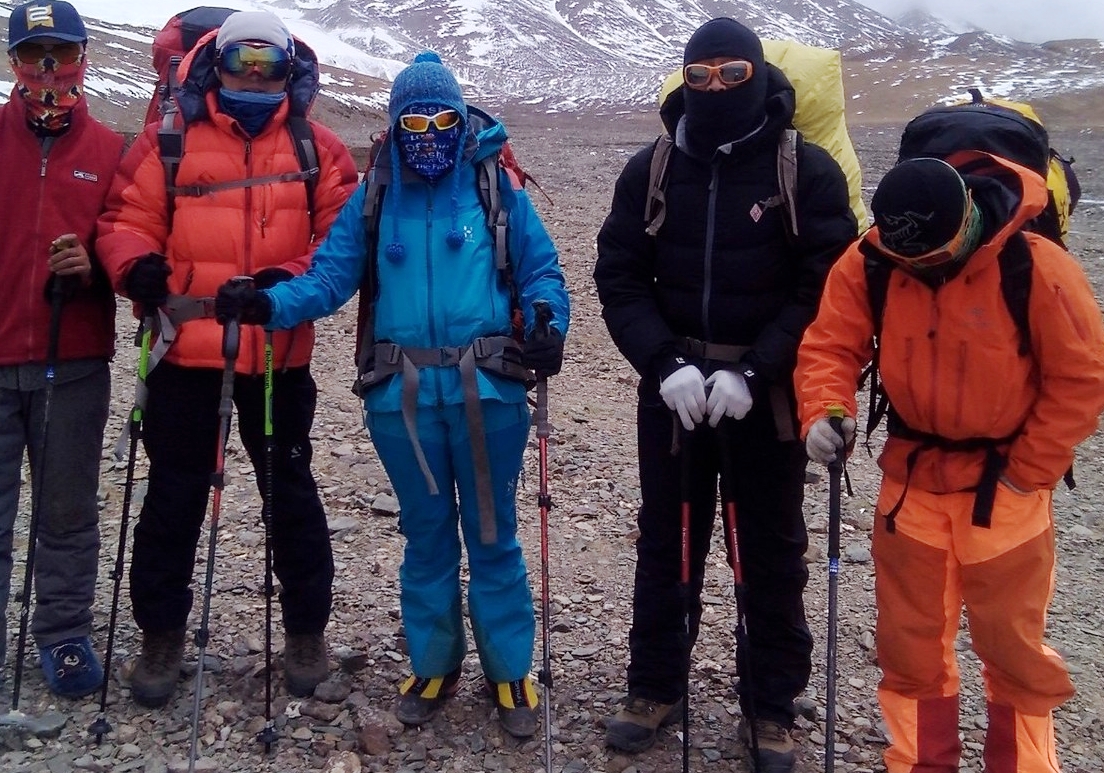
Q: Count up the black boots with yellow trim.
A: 2